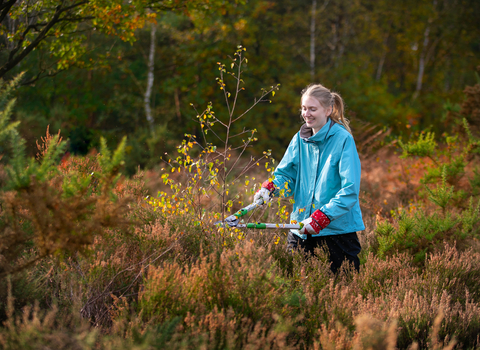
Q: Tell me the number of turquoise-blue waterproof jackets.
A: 1